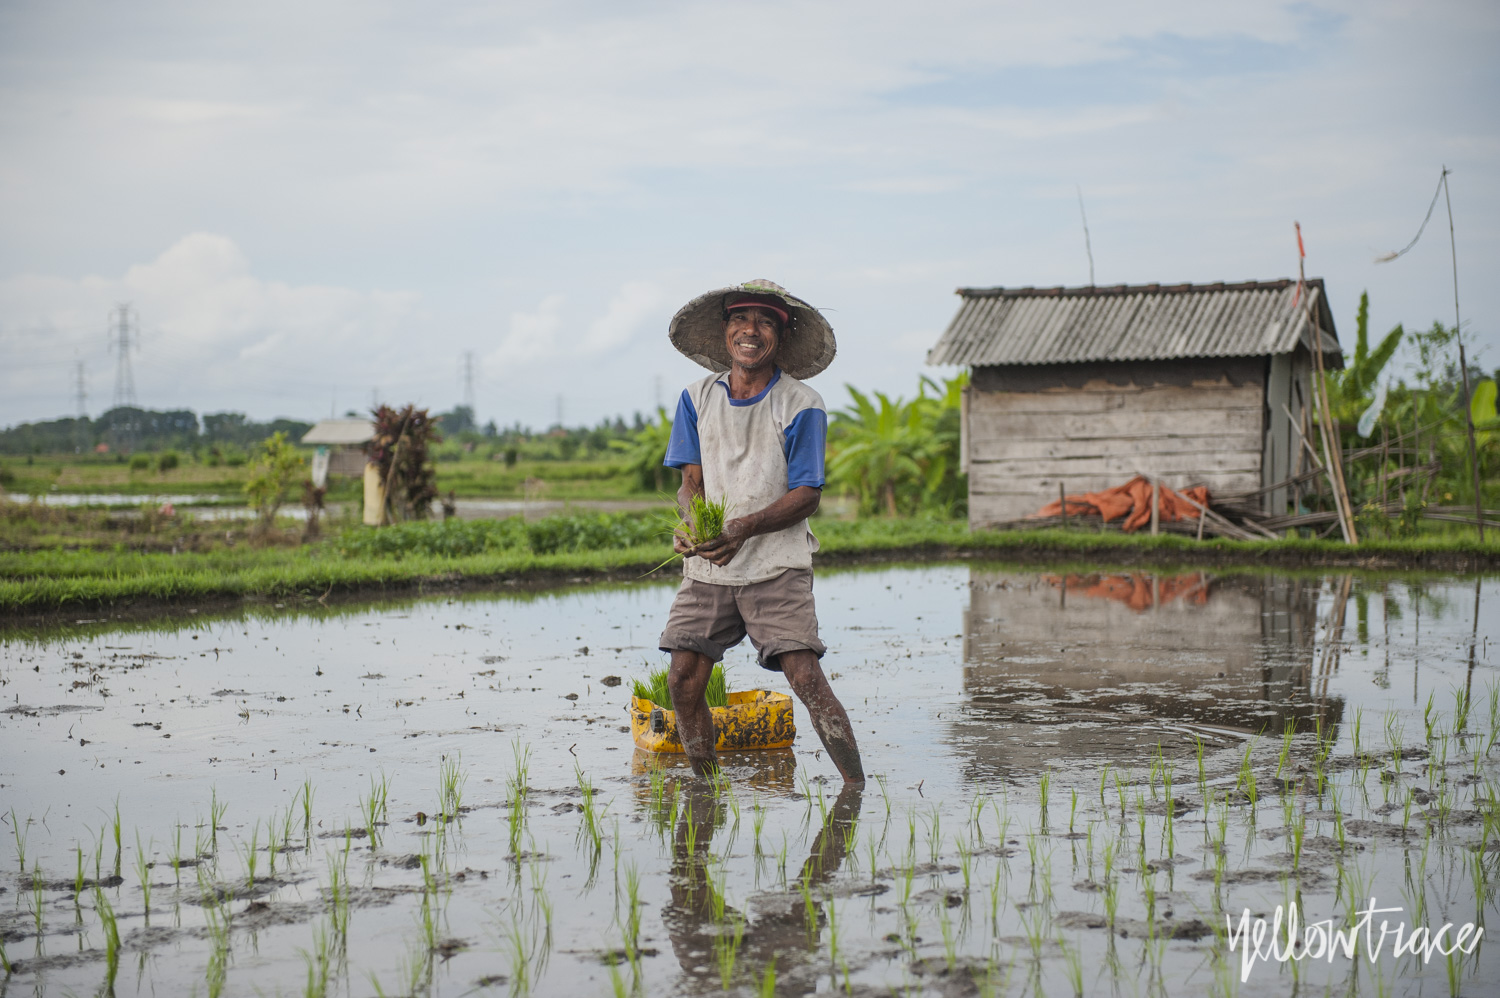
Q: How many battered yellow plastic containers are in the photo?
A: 1